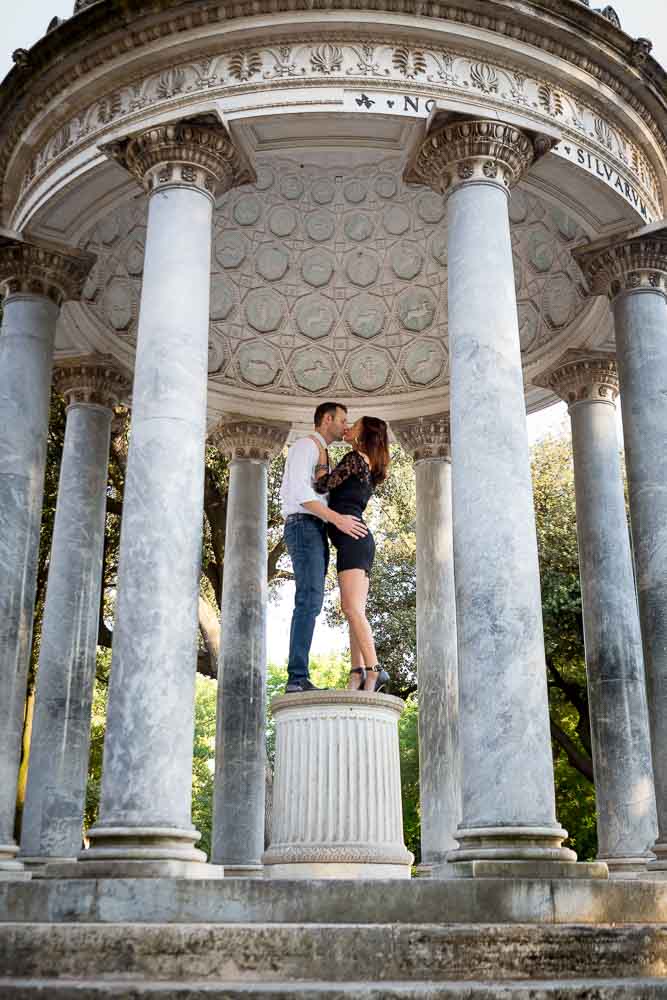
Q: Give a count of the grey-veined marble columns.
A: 8